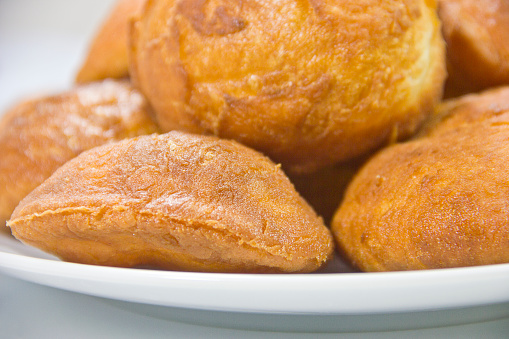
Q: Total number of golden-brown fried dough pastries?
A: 6